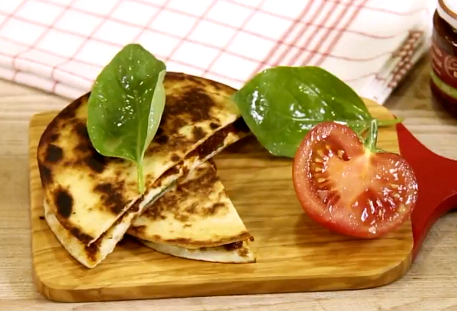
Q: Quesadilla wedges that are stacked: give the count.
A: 2